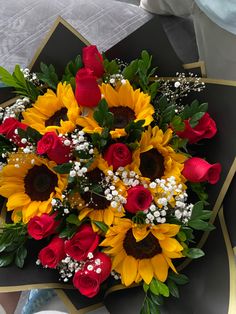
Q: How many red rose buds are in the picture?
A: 12